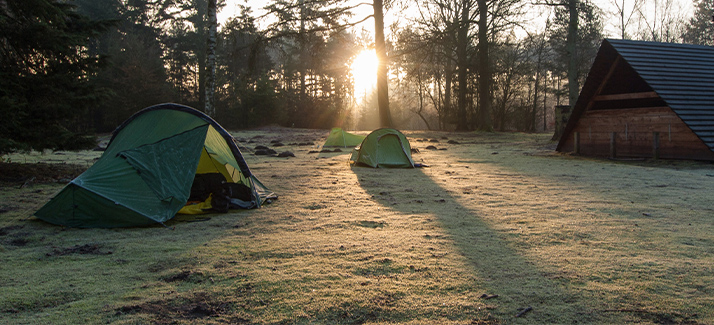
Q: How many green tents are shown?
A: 3